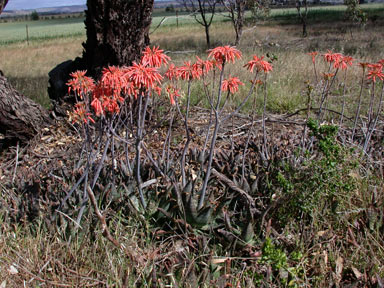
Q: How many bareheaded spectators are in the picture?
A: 0